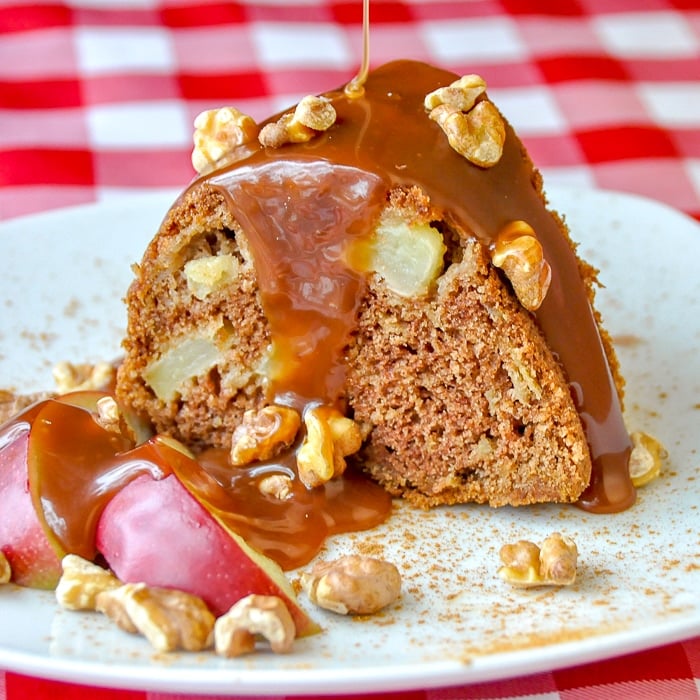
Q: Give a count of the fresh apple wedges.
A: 2